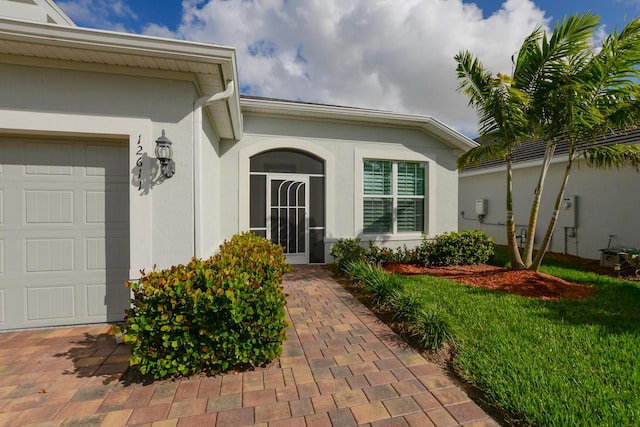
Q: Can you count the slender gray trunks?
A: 3